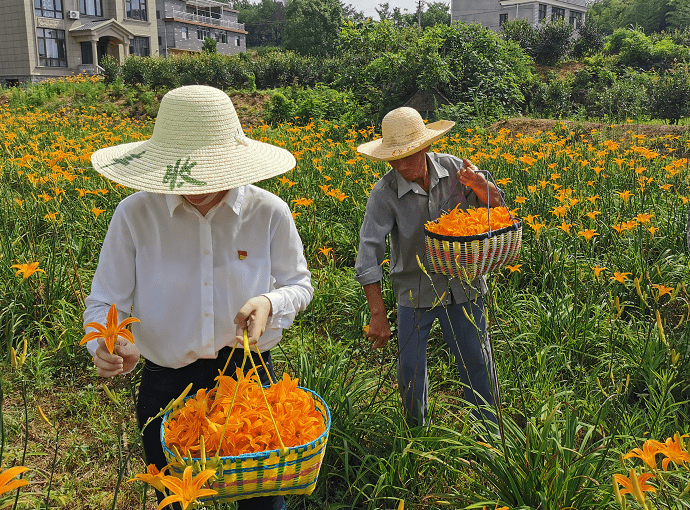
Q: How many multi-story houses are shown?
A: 3